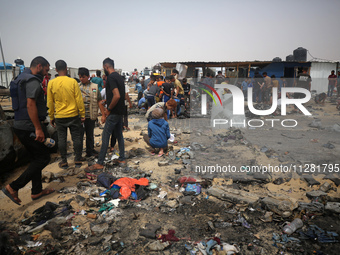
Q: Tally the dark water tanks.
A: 3